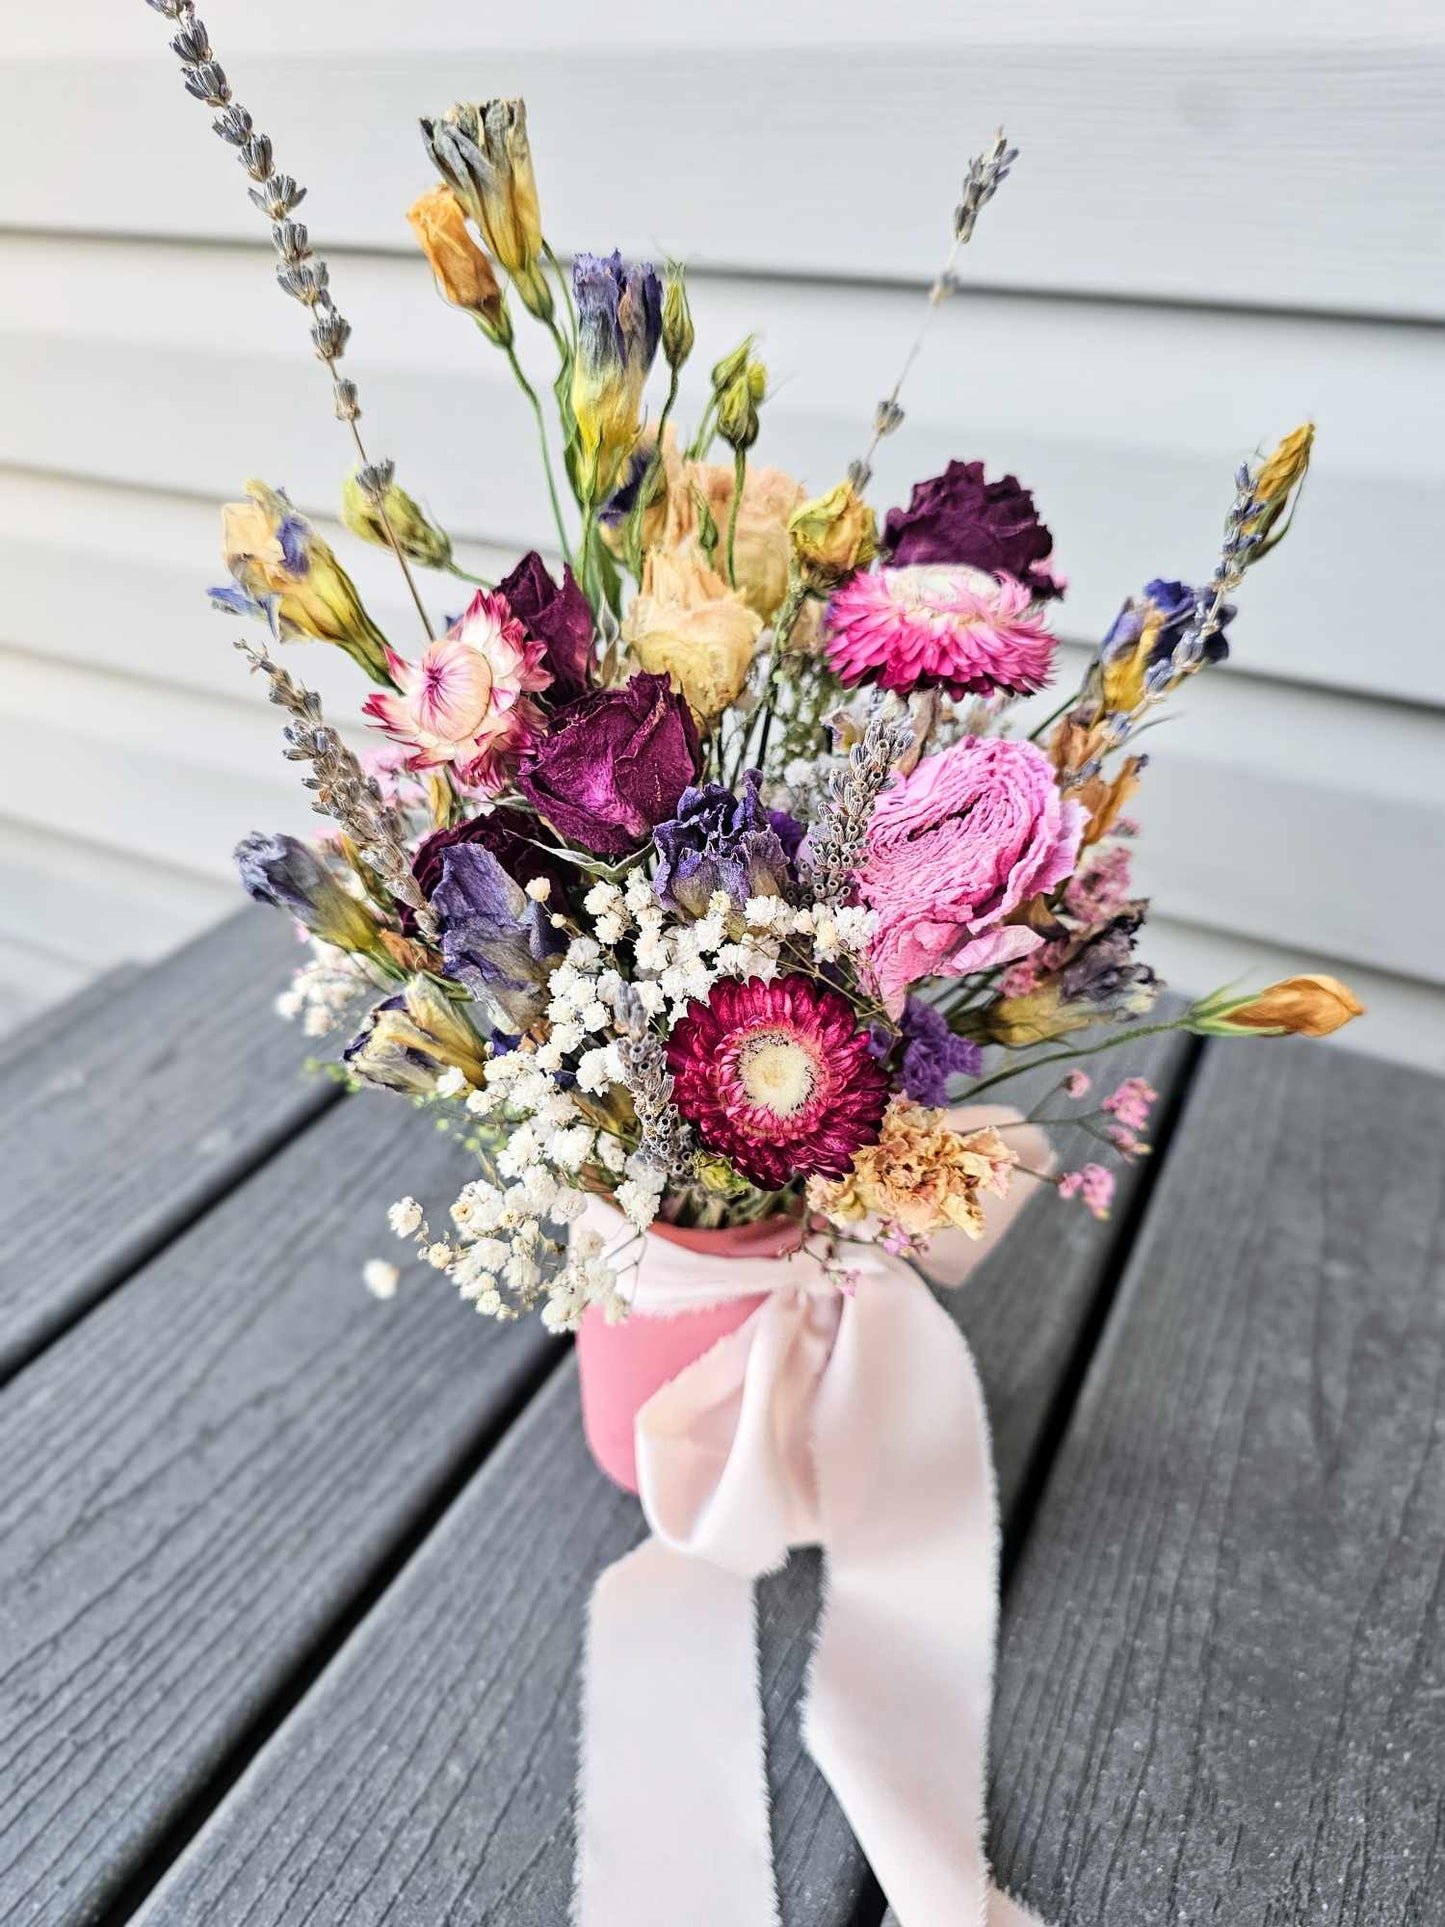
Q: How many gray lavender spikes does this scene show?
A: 6